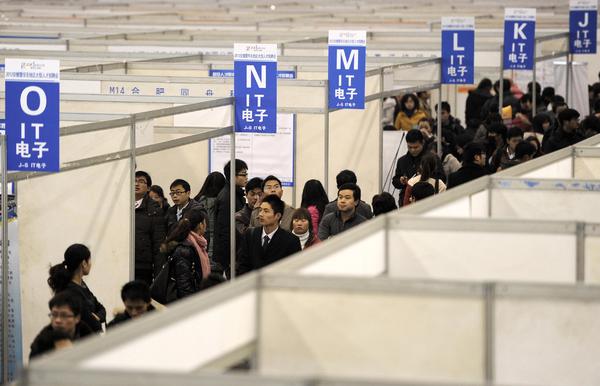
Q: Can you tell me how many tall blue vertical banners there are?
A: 6